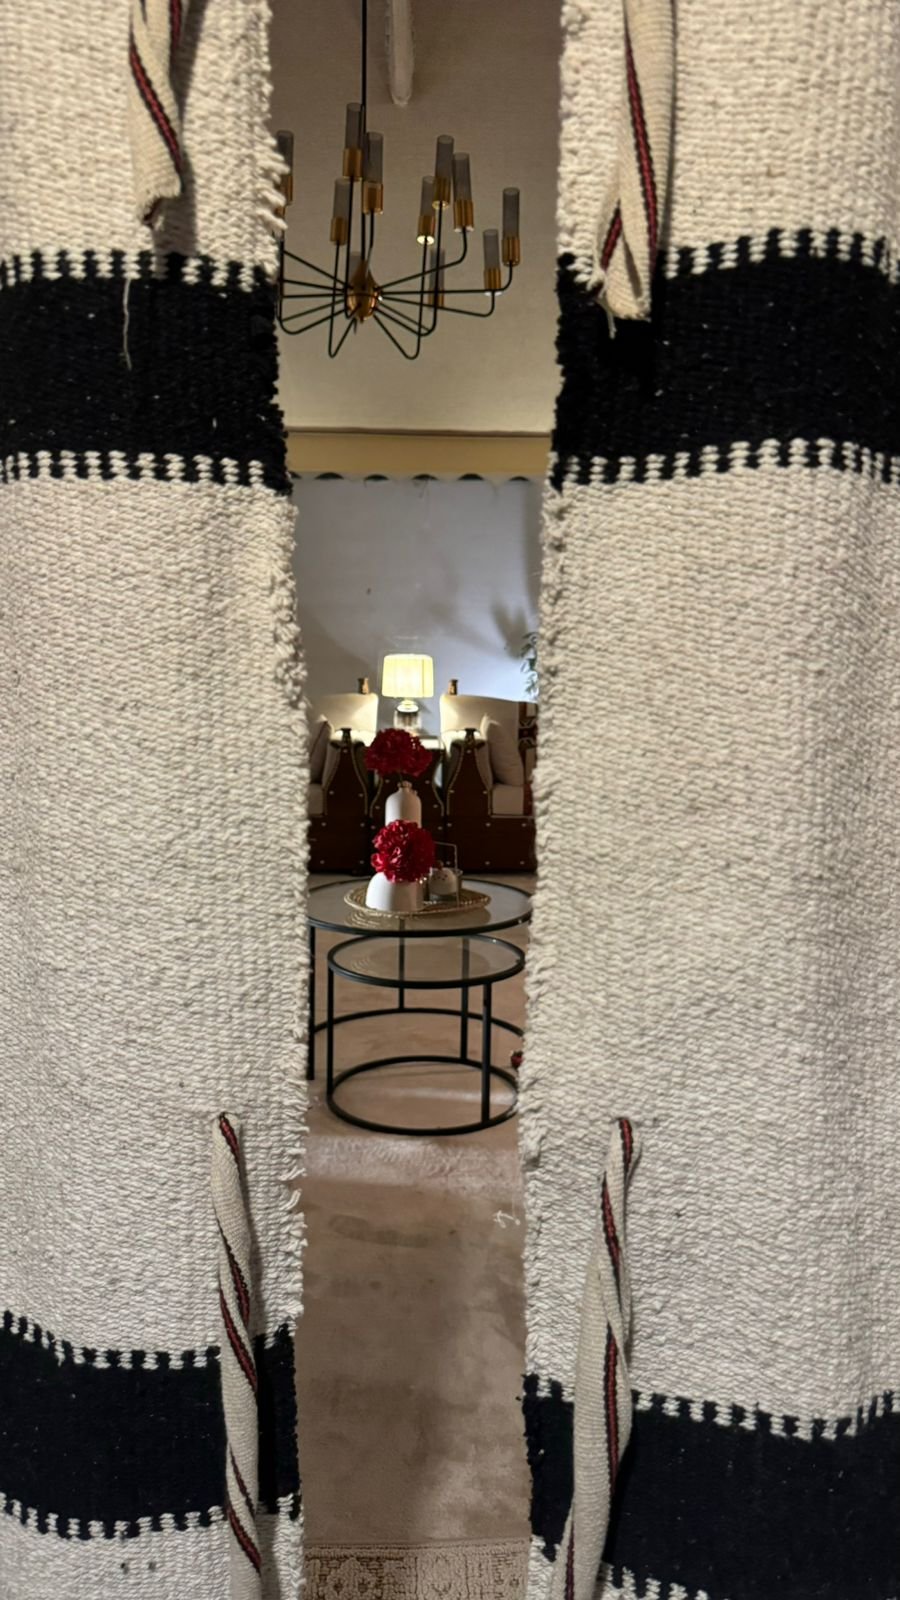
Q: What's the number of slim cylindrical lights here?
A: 11